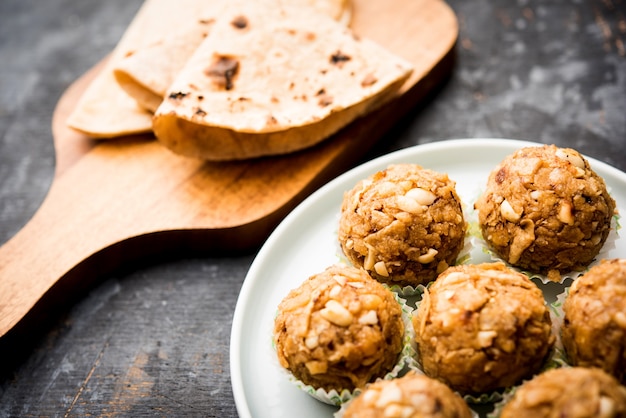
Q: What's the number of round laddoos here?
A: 7